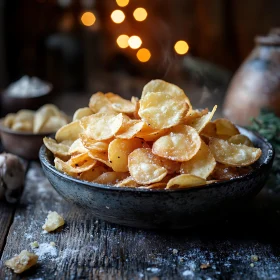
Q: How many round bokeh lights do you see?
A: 8